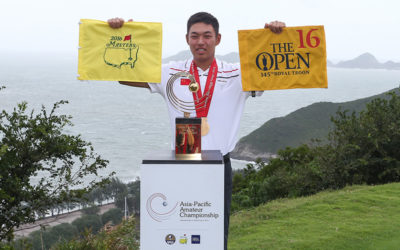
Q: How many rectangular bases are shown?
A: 2